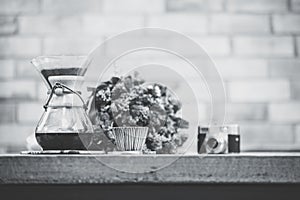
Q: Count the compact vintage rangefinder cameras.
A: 1